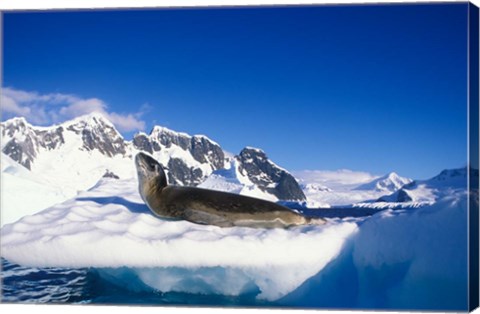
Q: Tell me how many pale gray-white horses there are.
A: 0